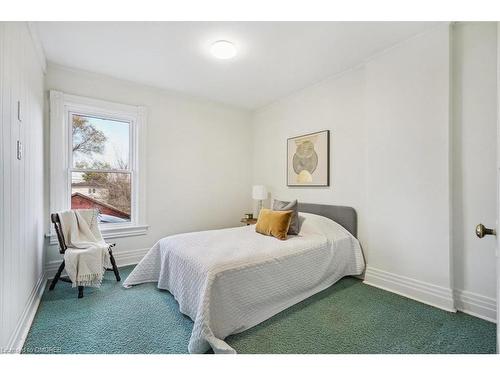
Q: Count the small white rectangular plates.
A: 2